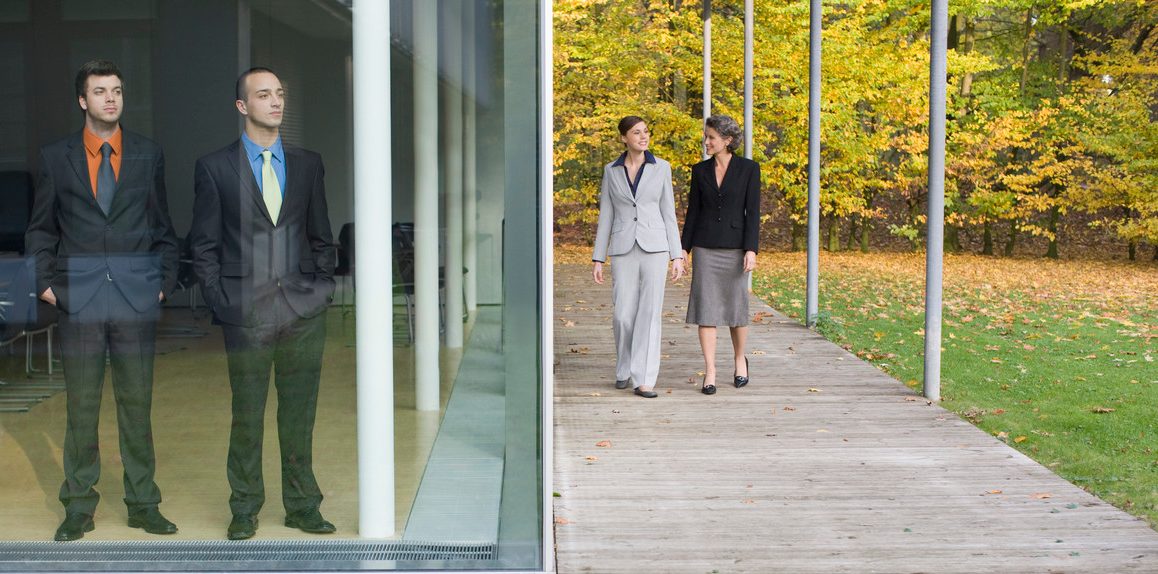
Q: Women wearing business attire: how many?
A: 2